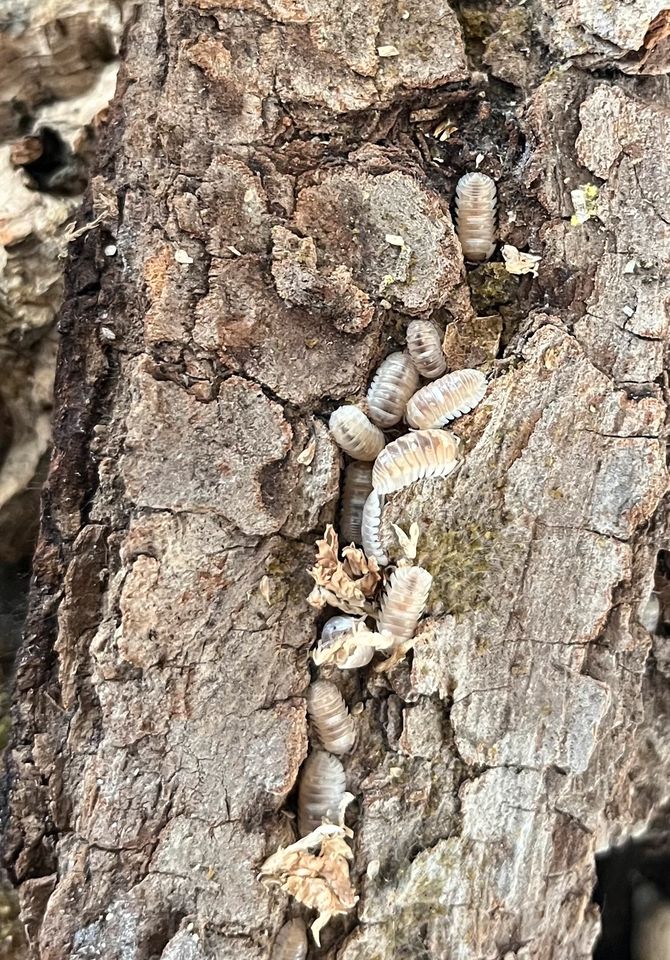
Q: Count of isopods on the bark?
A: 13